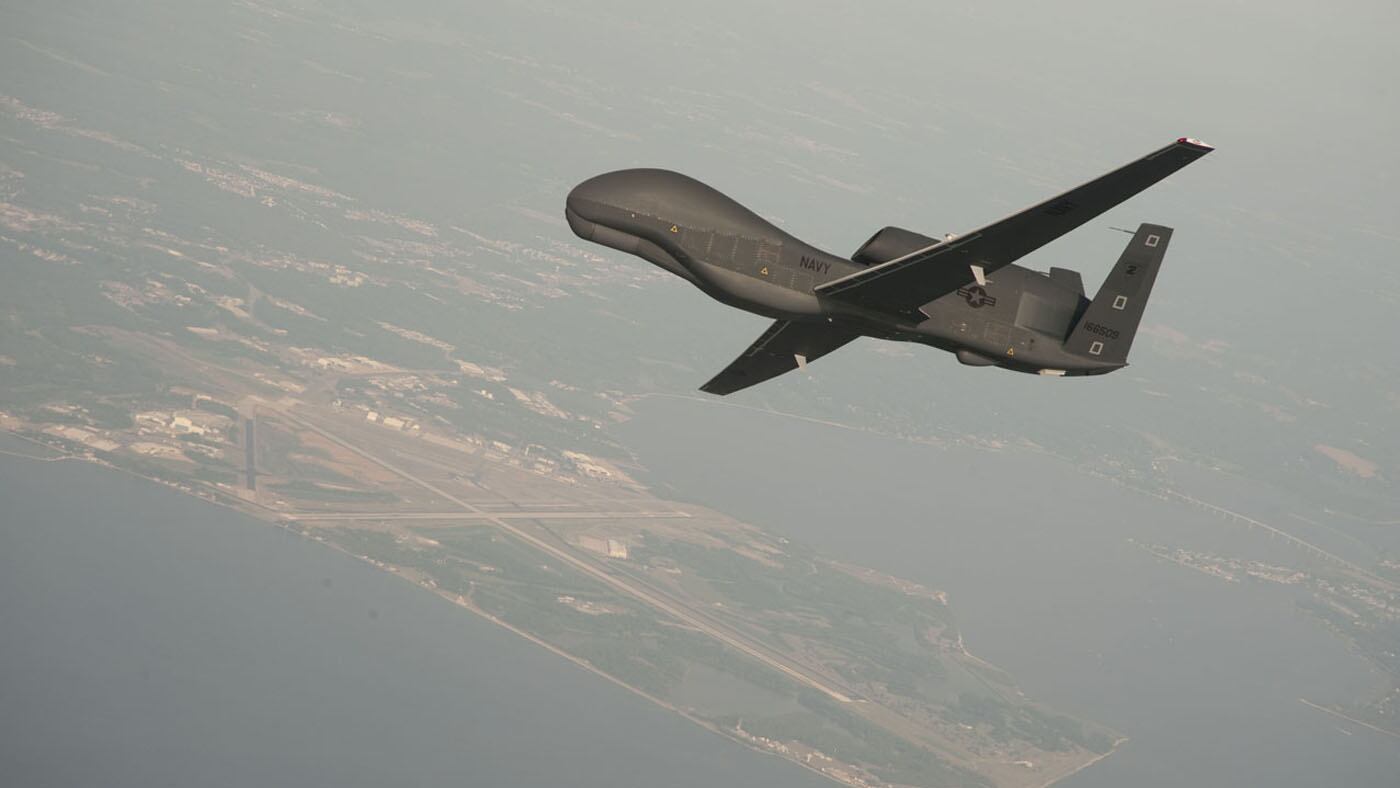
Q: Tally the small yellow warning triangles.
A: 3